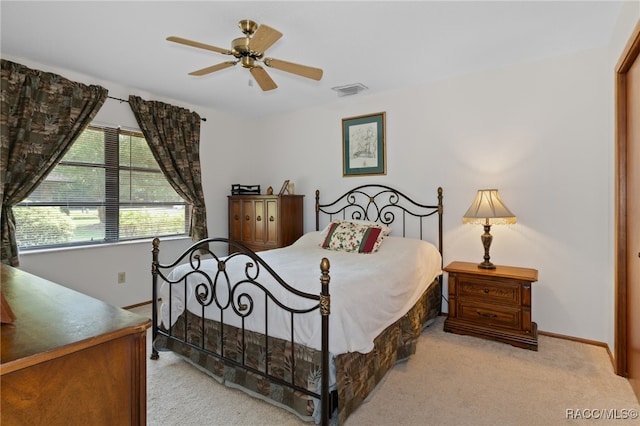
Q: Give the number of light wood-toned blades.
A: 5